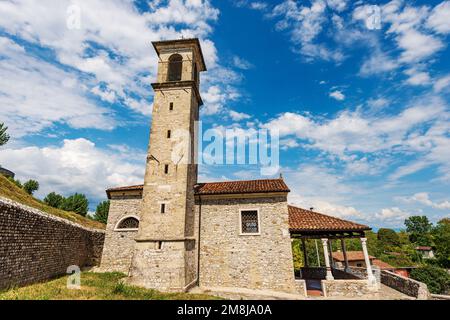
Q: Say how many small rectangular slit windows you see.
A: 5